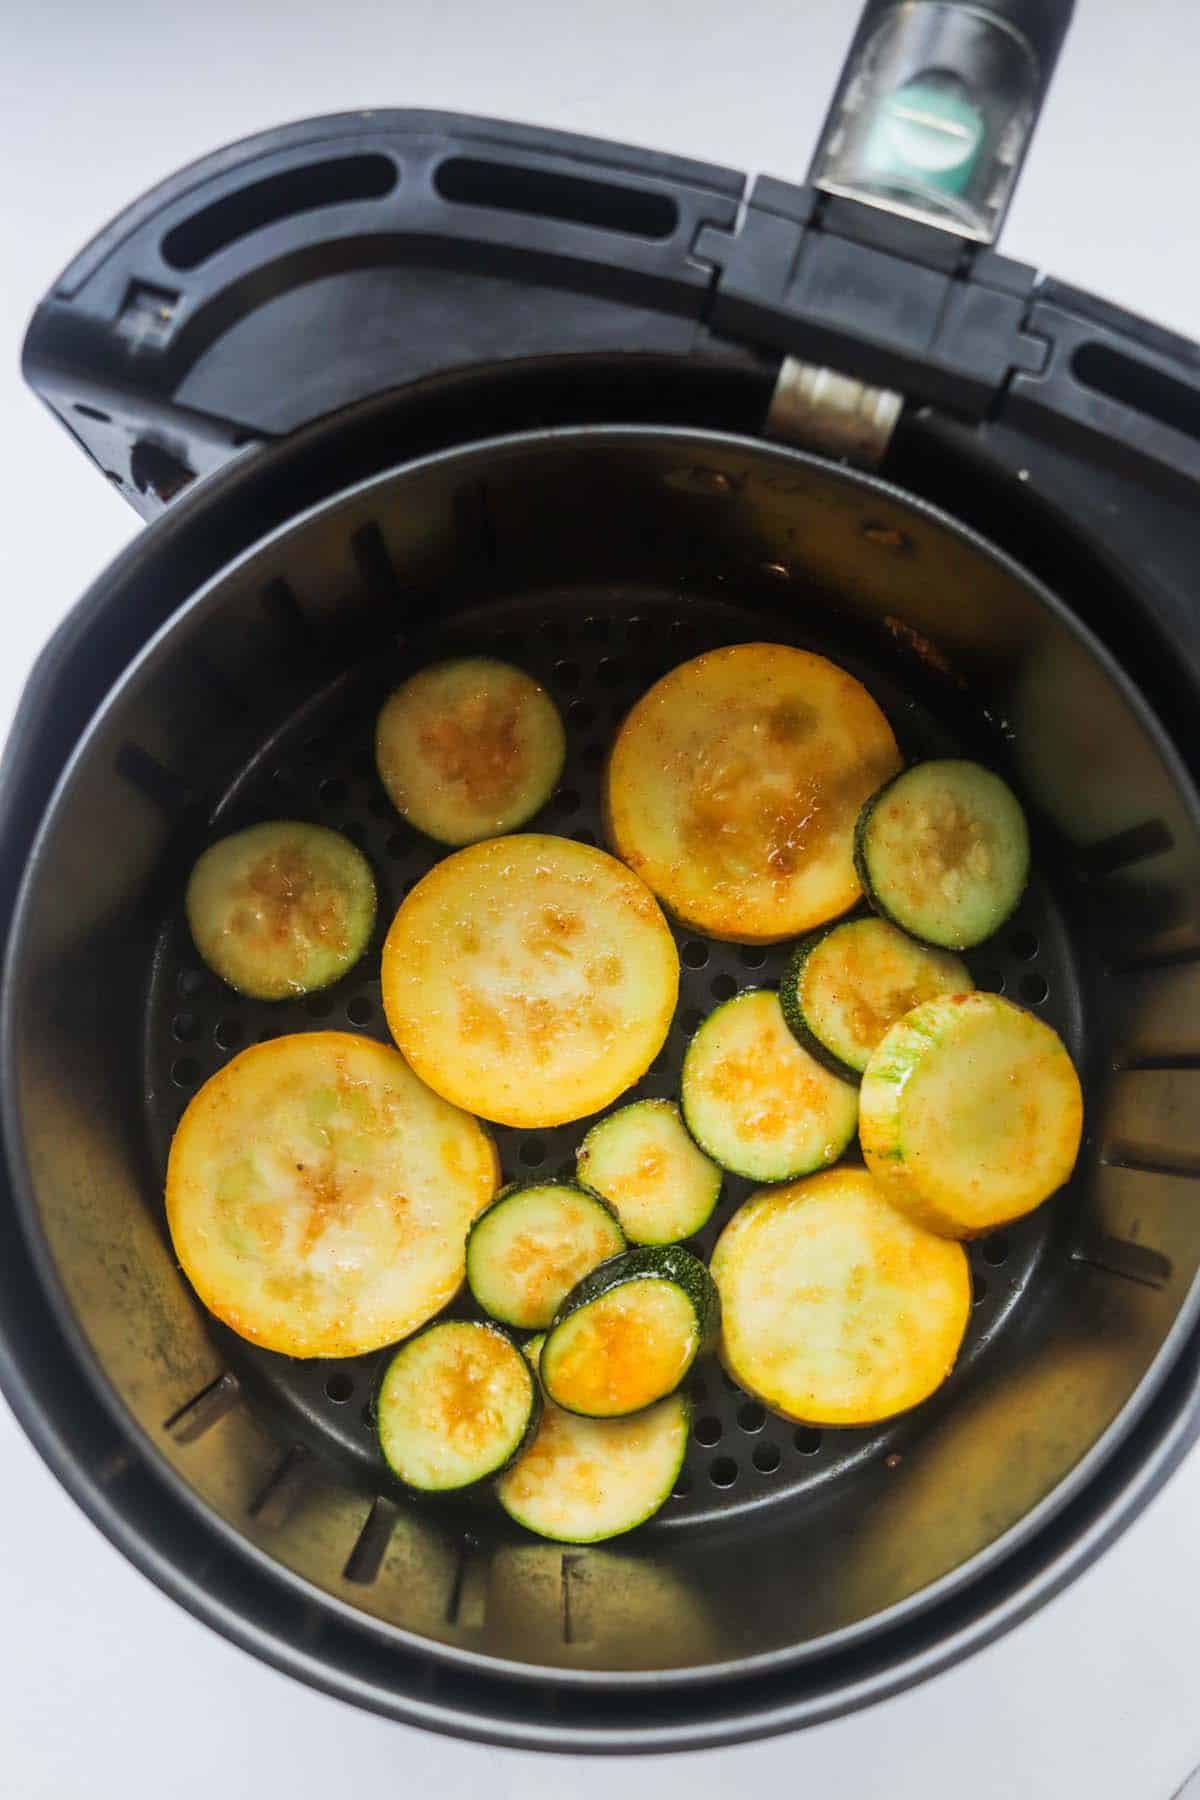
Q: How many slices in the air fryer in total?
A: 15